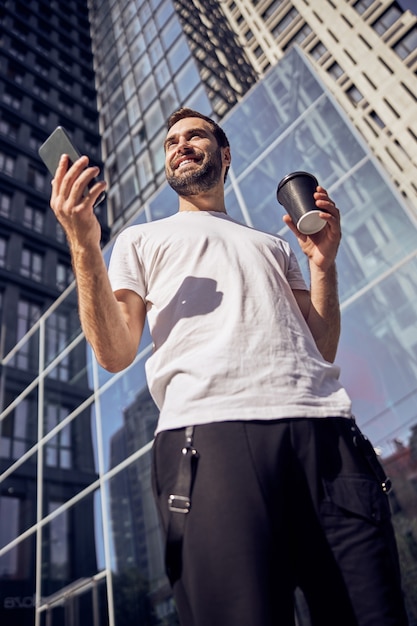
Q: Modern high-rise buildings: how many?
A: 3